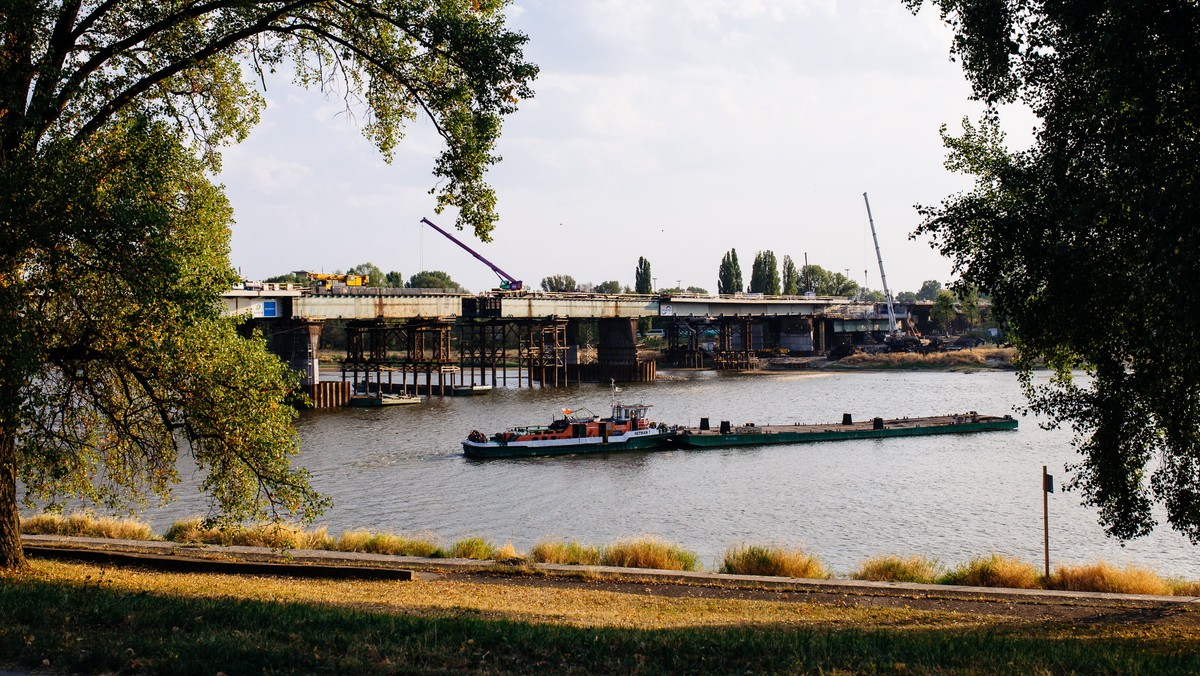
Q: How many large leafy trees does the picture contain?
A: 2